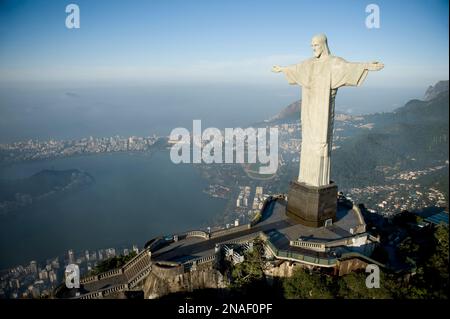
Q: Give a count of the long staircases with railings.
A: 1